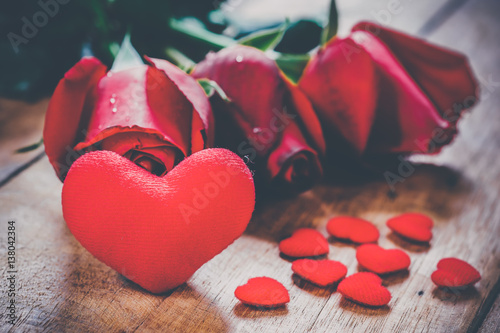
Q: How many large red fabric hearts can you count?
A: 1